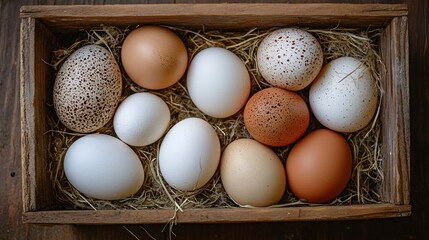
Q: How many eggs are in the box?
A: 11